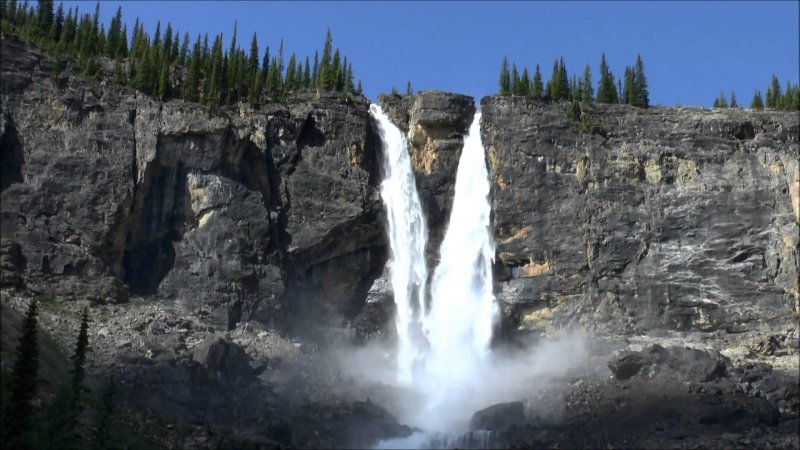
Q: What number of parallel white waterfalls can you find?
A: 2